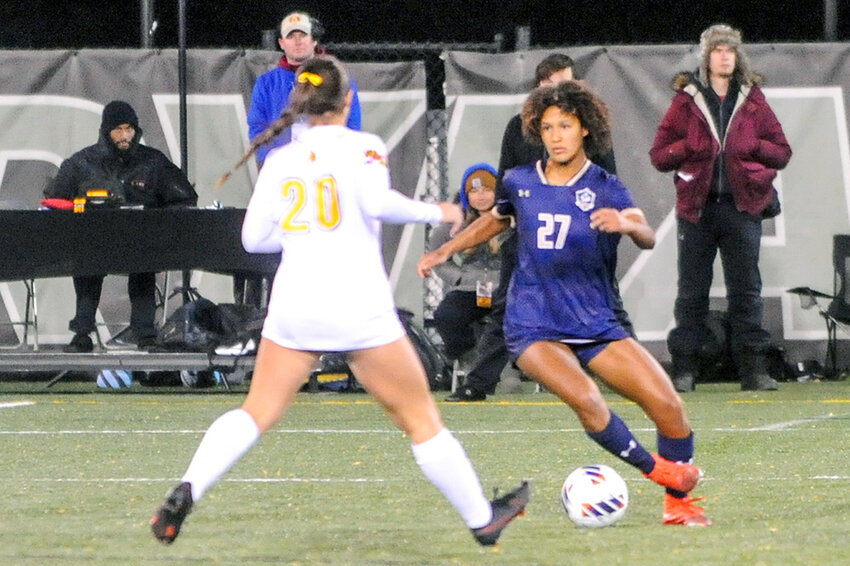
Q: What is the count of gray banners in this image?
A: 2